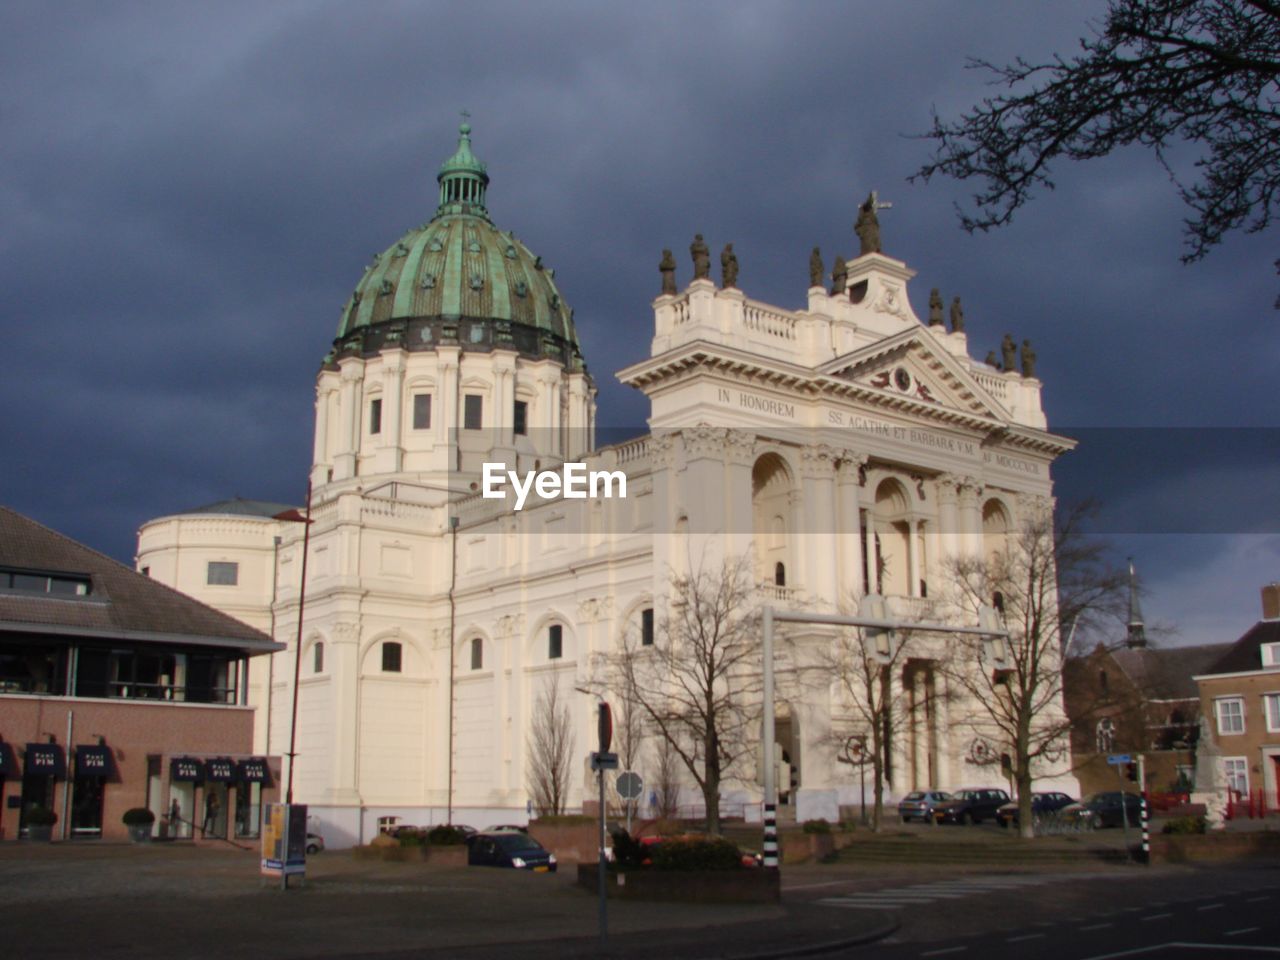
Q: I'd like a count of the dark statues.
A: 11